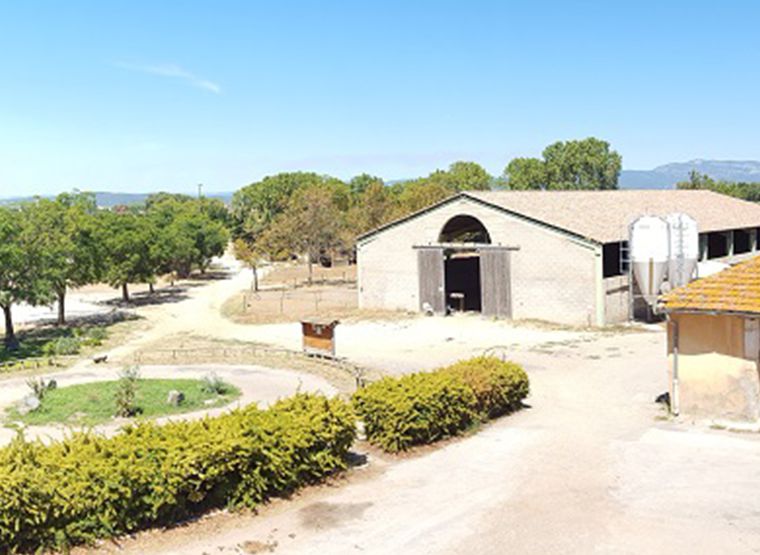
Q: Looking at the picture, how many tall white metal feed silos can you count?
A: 2